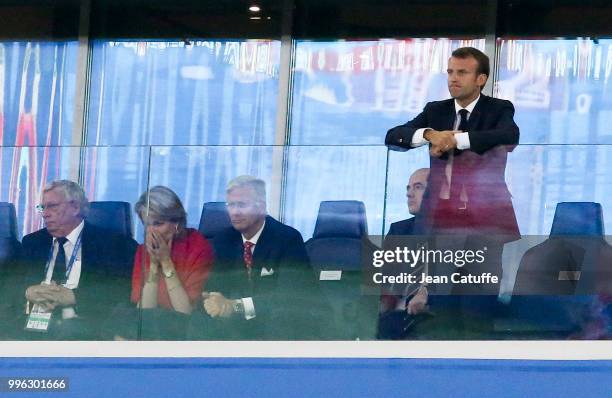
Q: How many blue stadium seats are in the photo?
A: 5